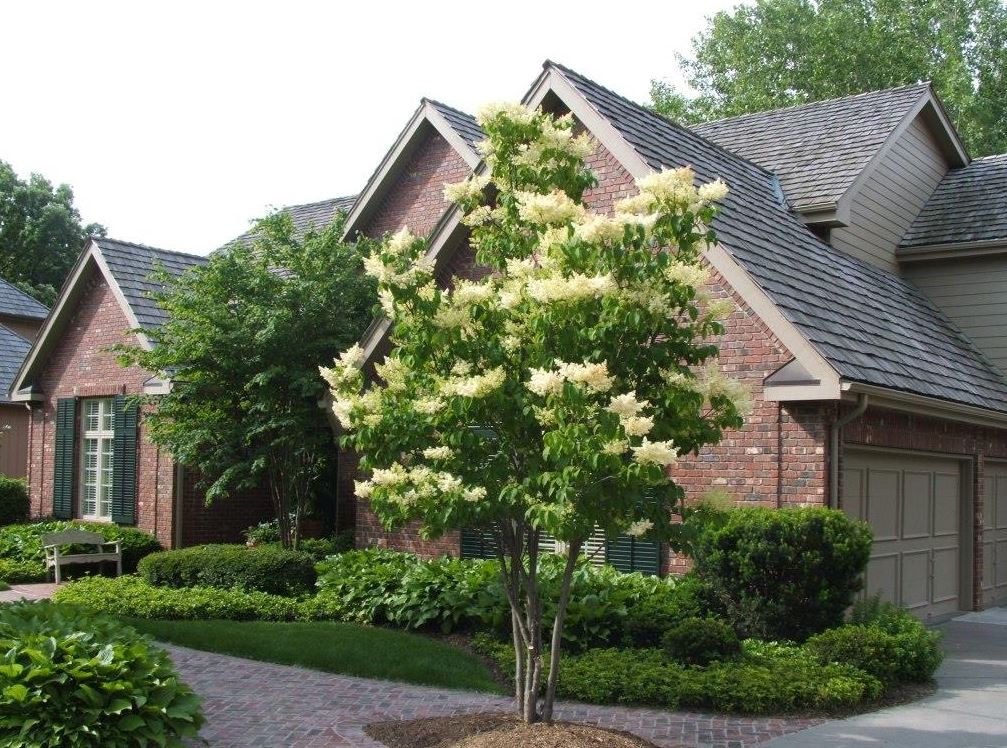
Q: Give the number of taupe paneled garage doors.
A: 2